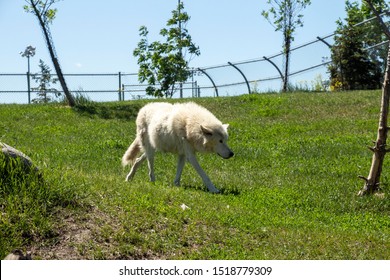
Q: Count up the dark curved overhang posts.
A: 4